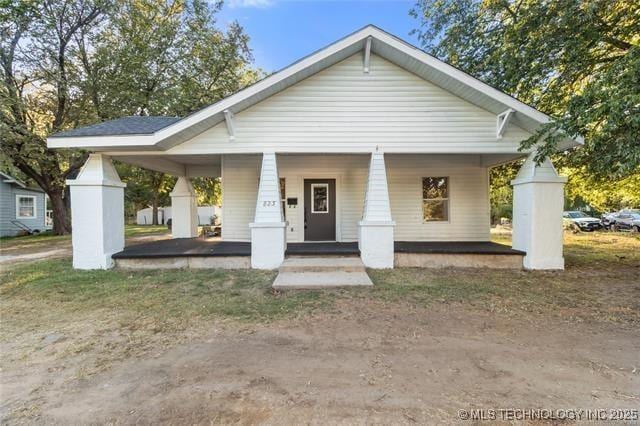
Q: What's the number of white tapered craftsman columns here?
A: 5